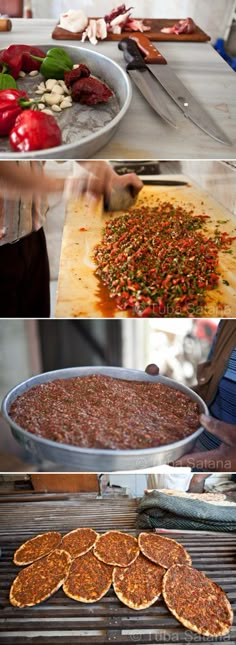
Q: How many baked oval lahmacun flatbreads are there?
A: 8